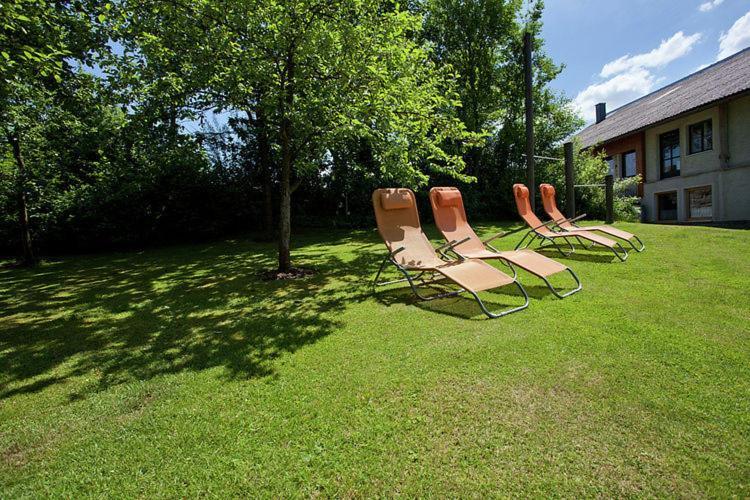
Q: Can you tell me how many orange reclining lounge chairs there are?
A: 4